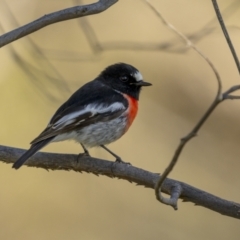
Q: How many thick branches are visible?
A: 2